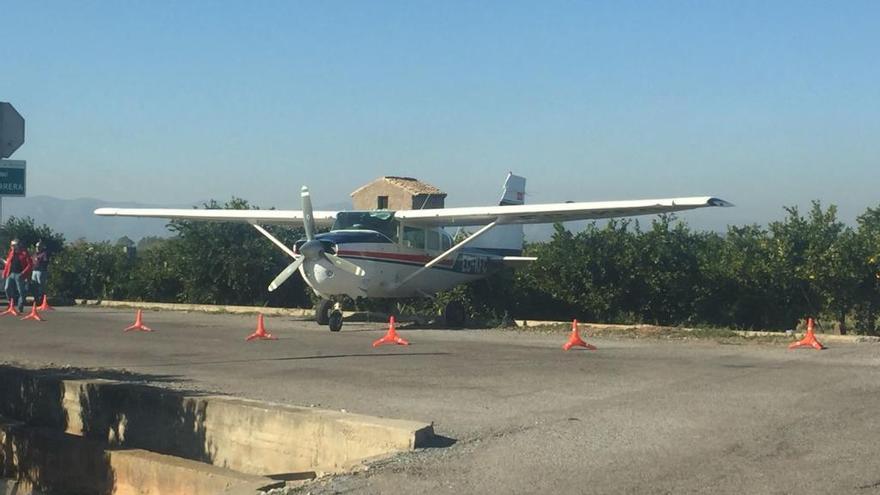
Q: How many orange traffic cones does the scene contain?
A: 8